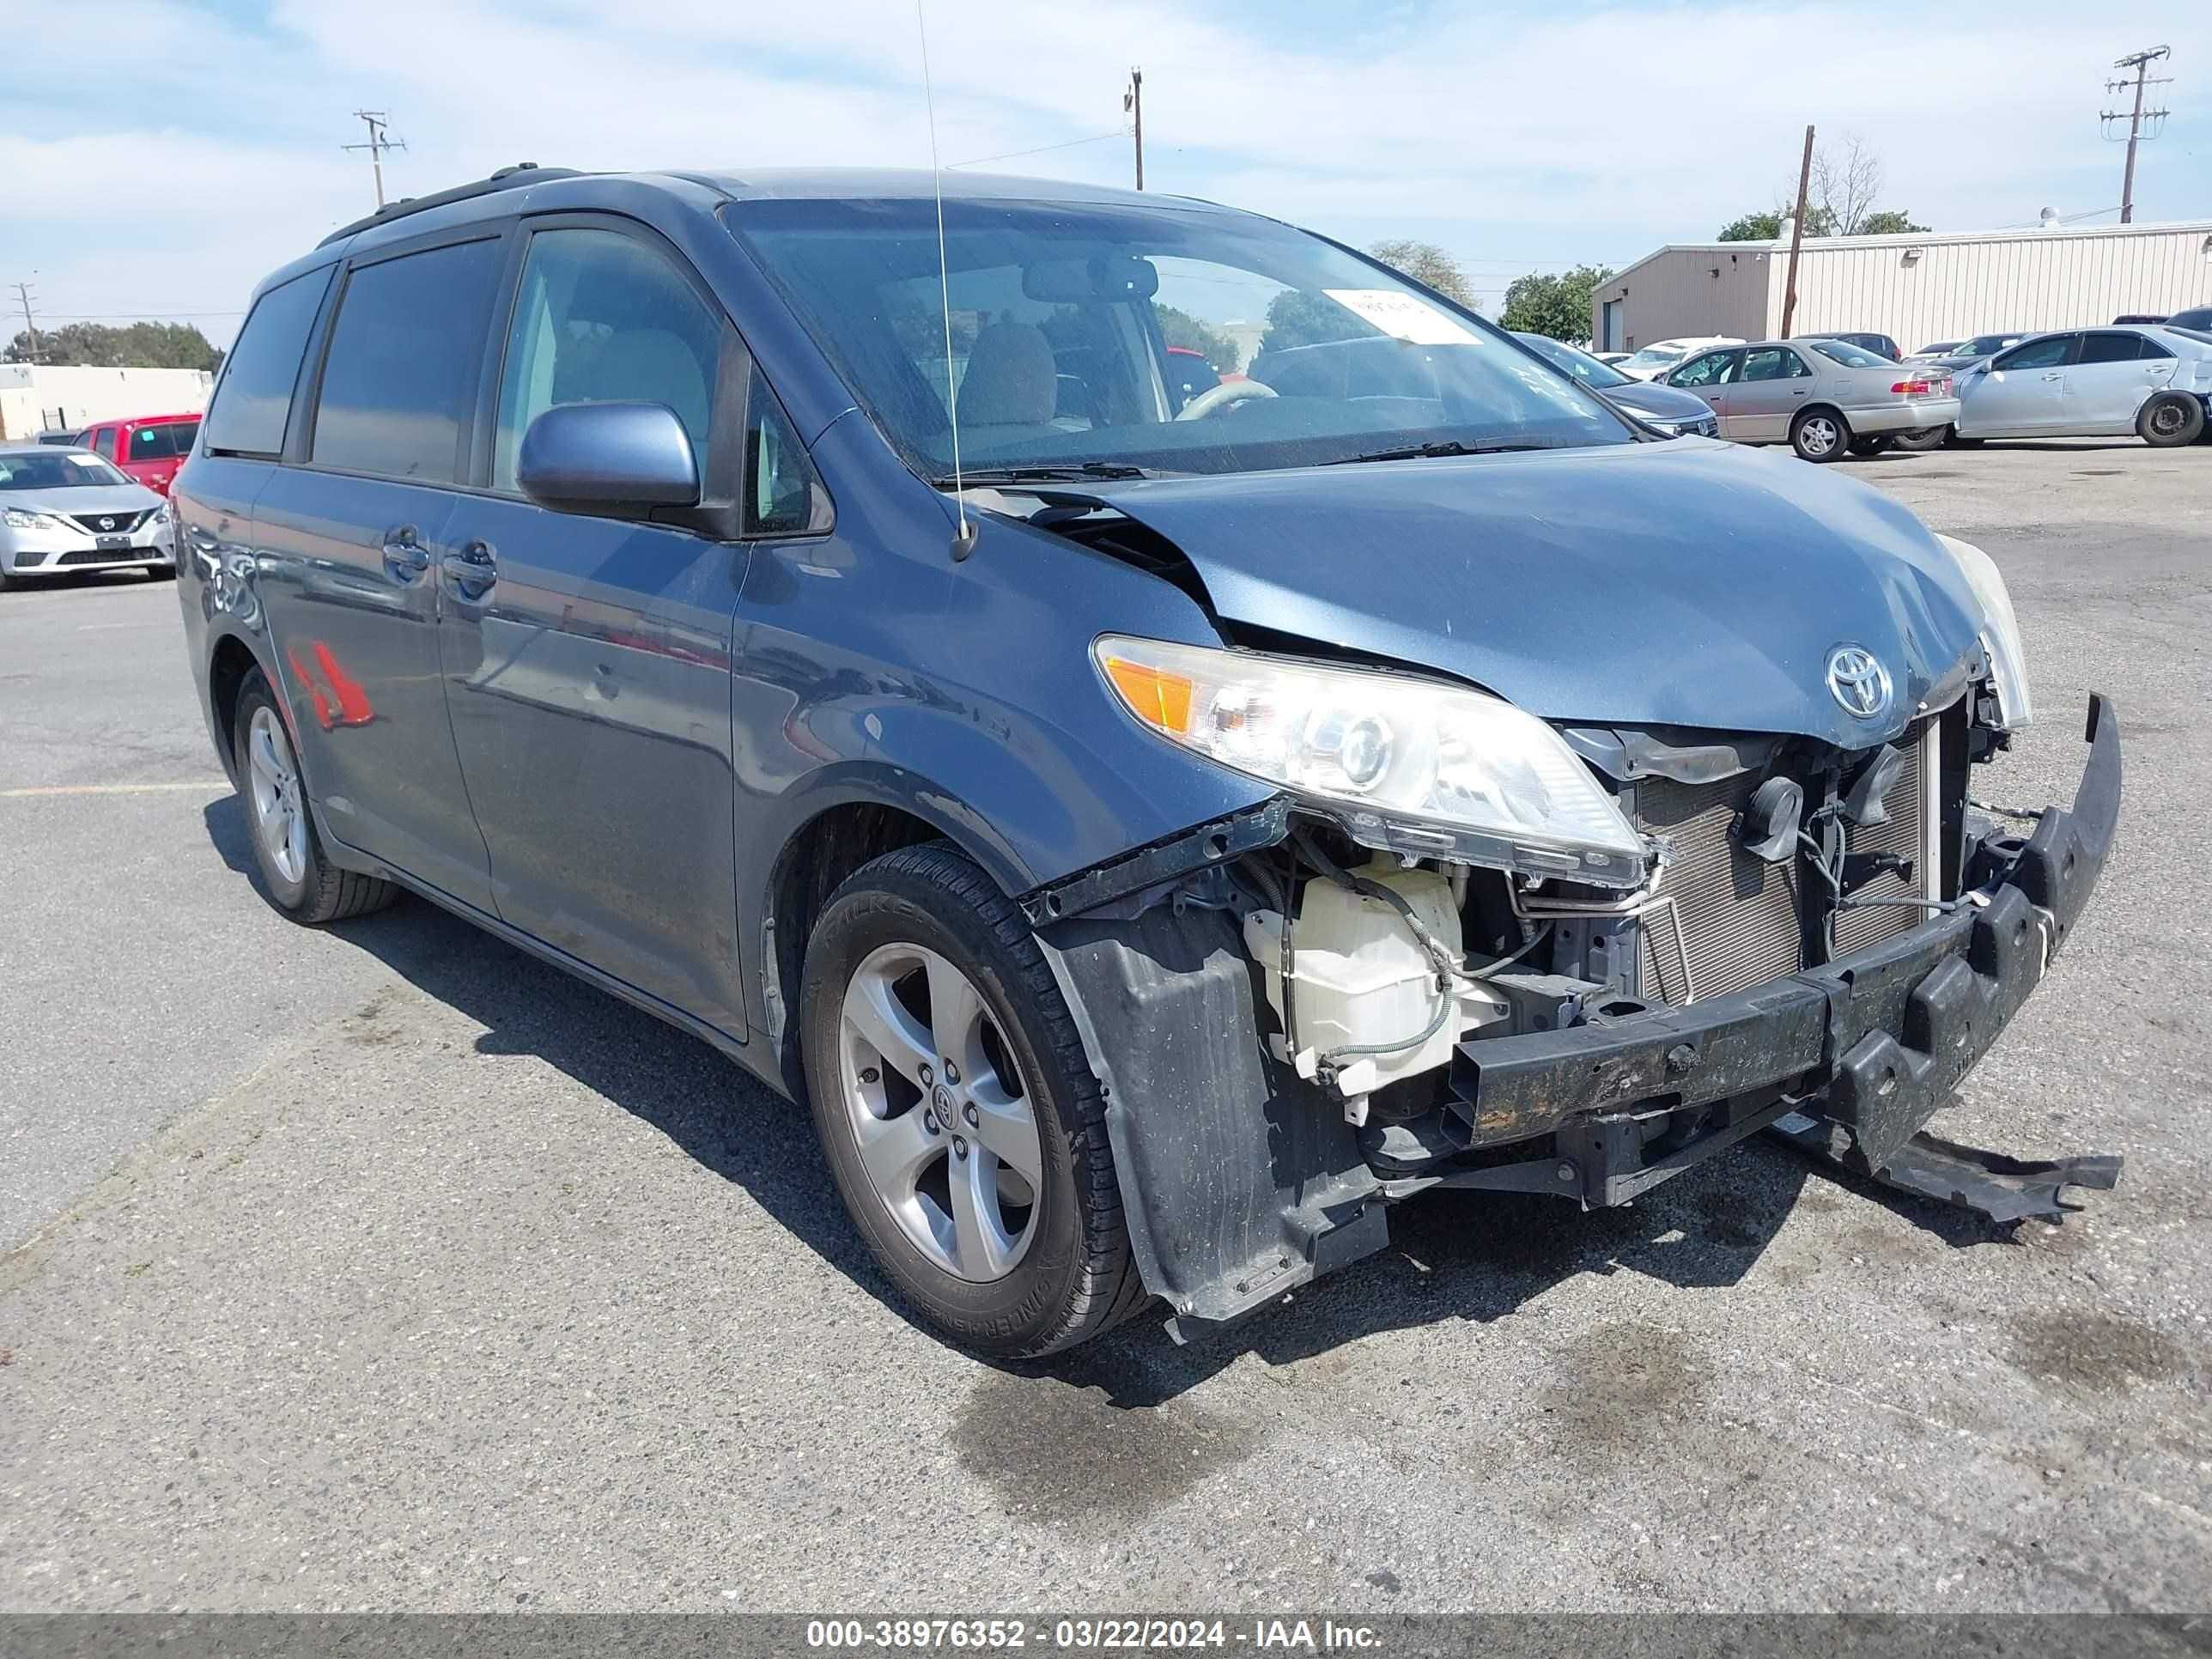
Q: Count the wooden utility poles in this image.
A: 5